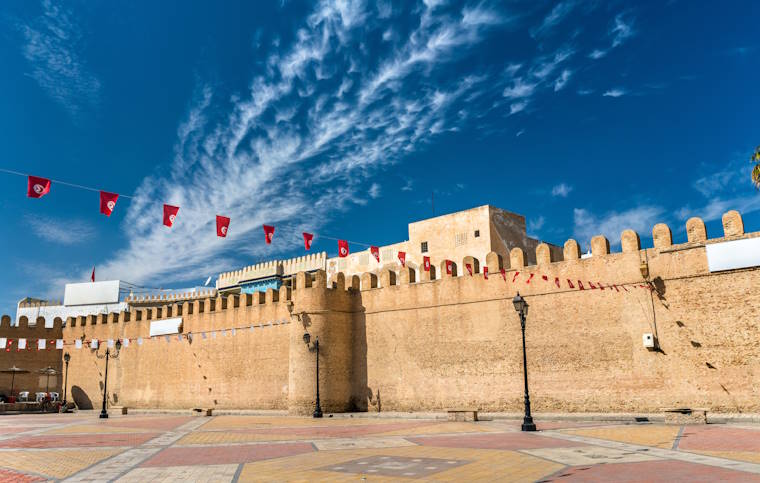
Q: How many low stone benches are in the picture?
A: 4